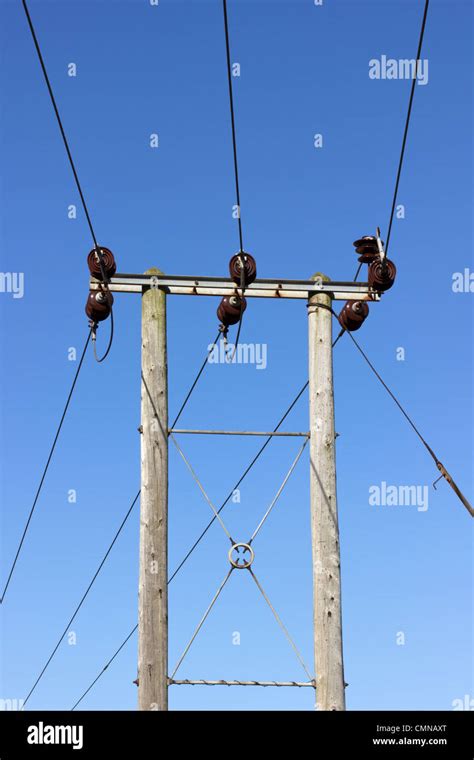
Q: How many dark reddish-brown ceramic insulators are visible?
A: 7